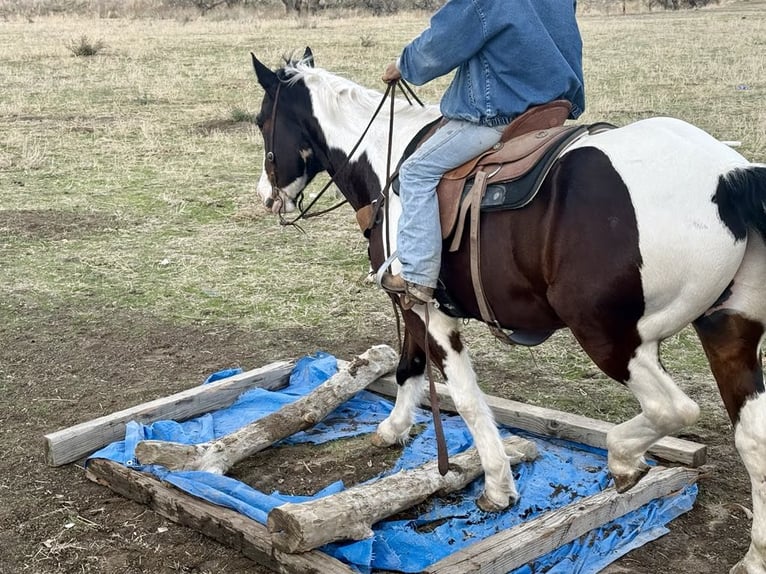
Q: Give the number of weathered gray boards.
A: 4